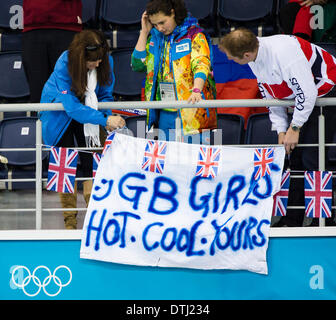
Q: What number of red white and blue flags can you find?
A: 8